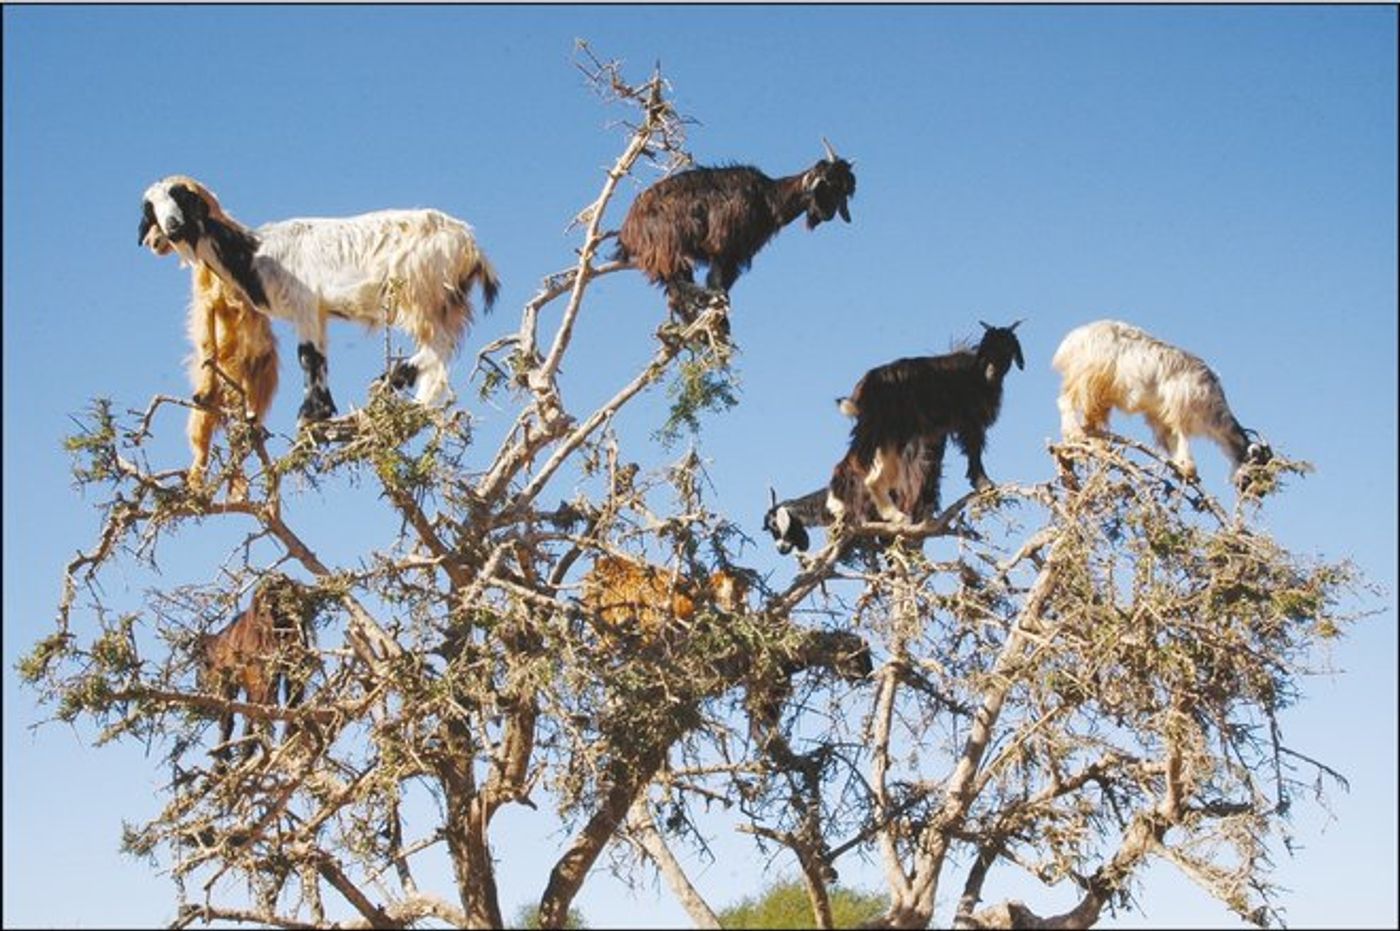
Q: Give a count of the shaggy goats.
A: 8